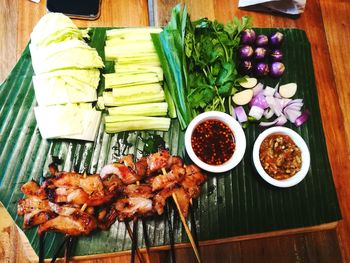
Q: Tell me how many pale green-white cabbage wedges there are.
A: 4